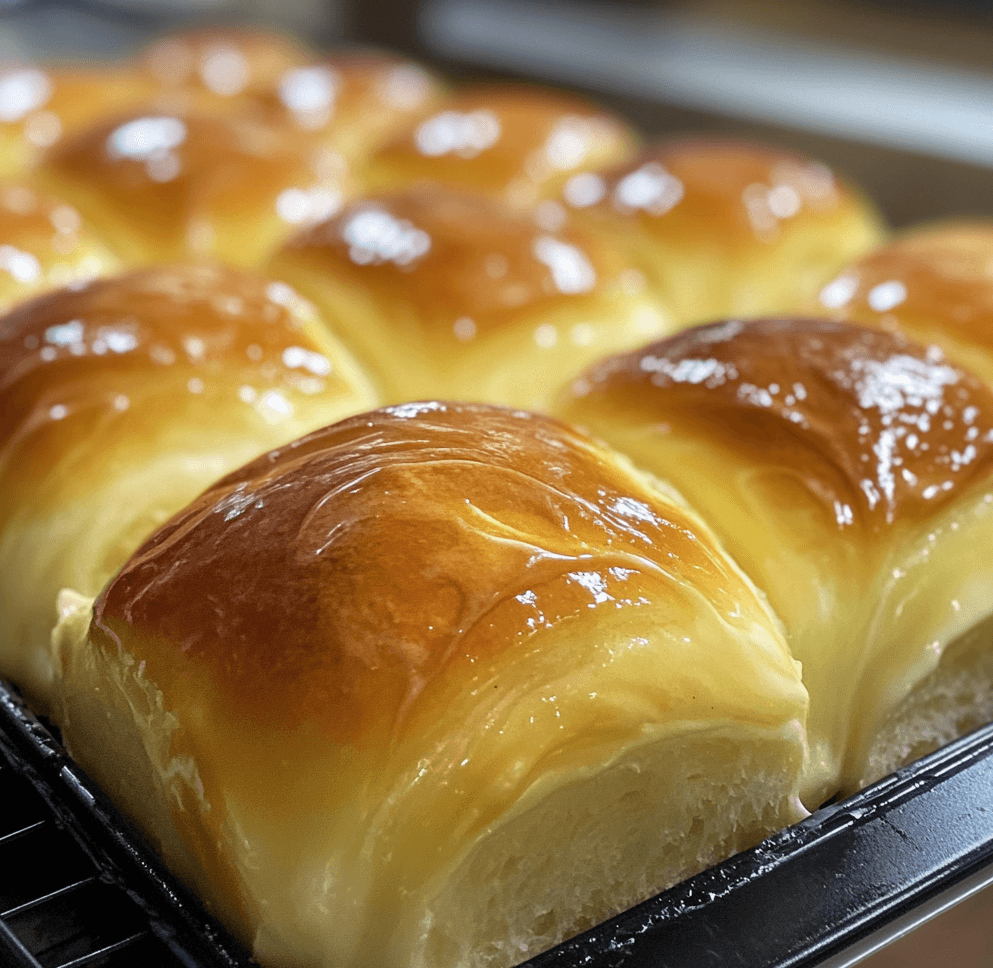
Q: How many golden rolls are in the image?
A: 12